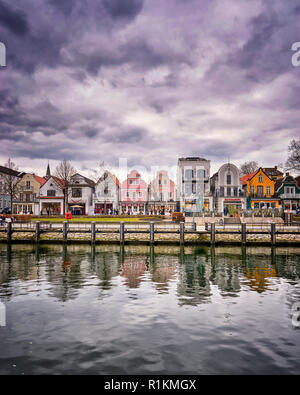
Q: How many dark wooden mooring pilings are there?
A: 10